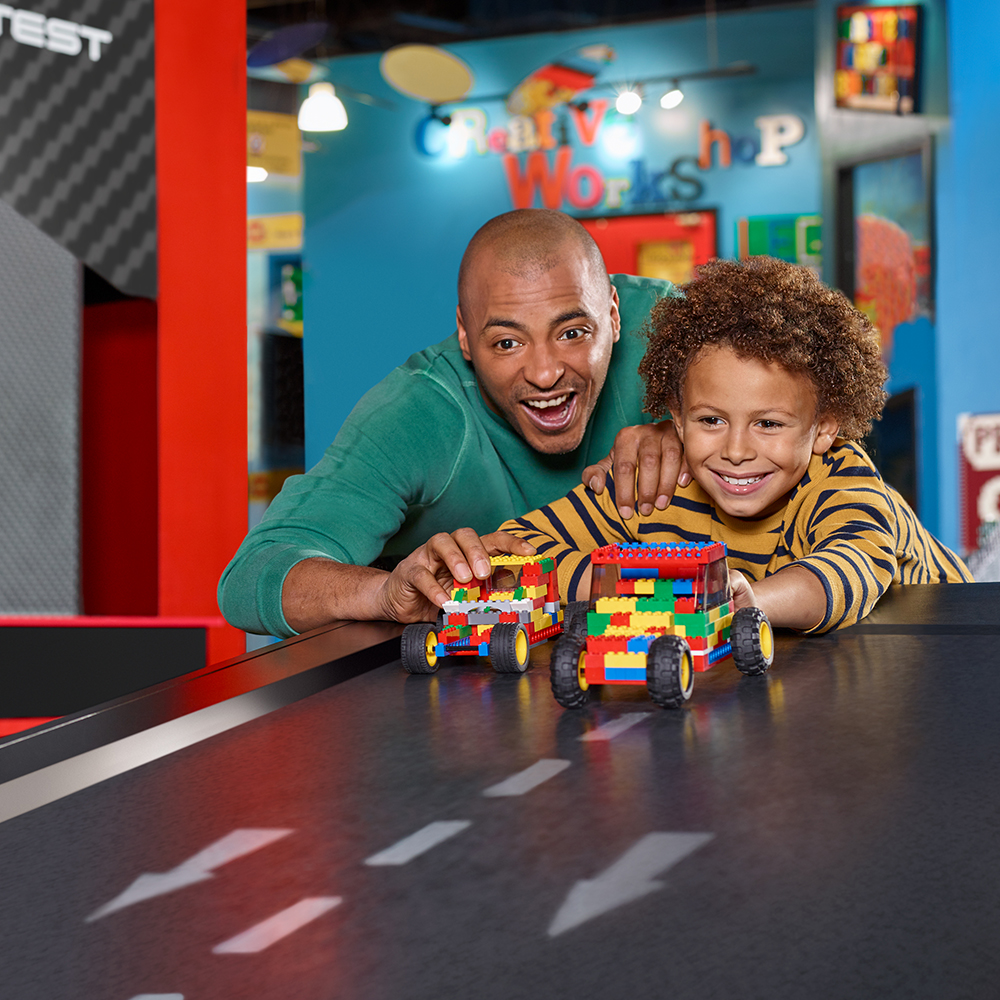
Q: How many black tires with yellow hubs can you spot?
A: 5